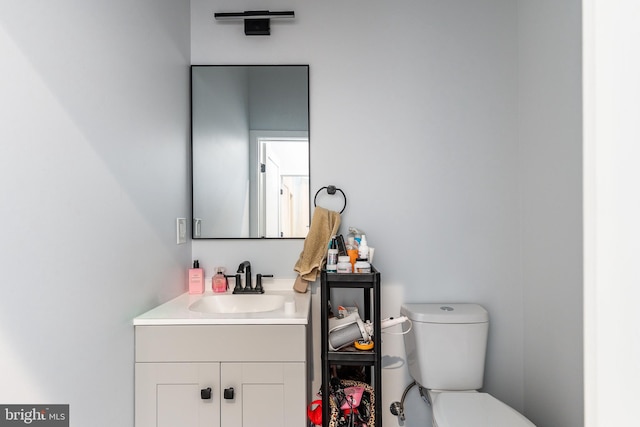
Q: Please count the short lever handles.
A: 2